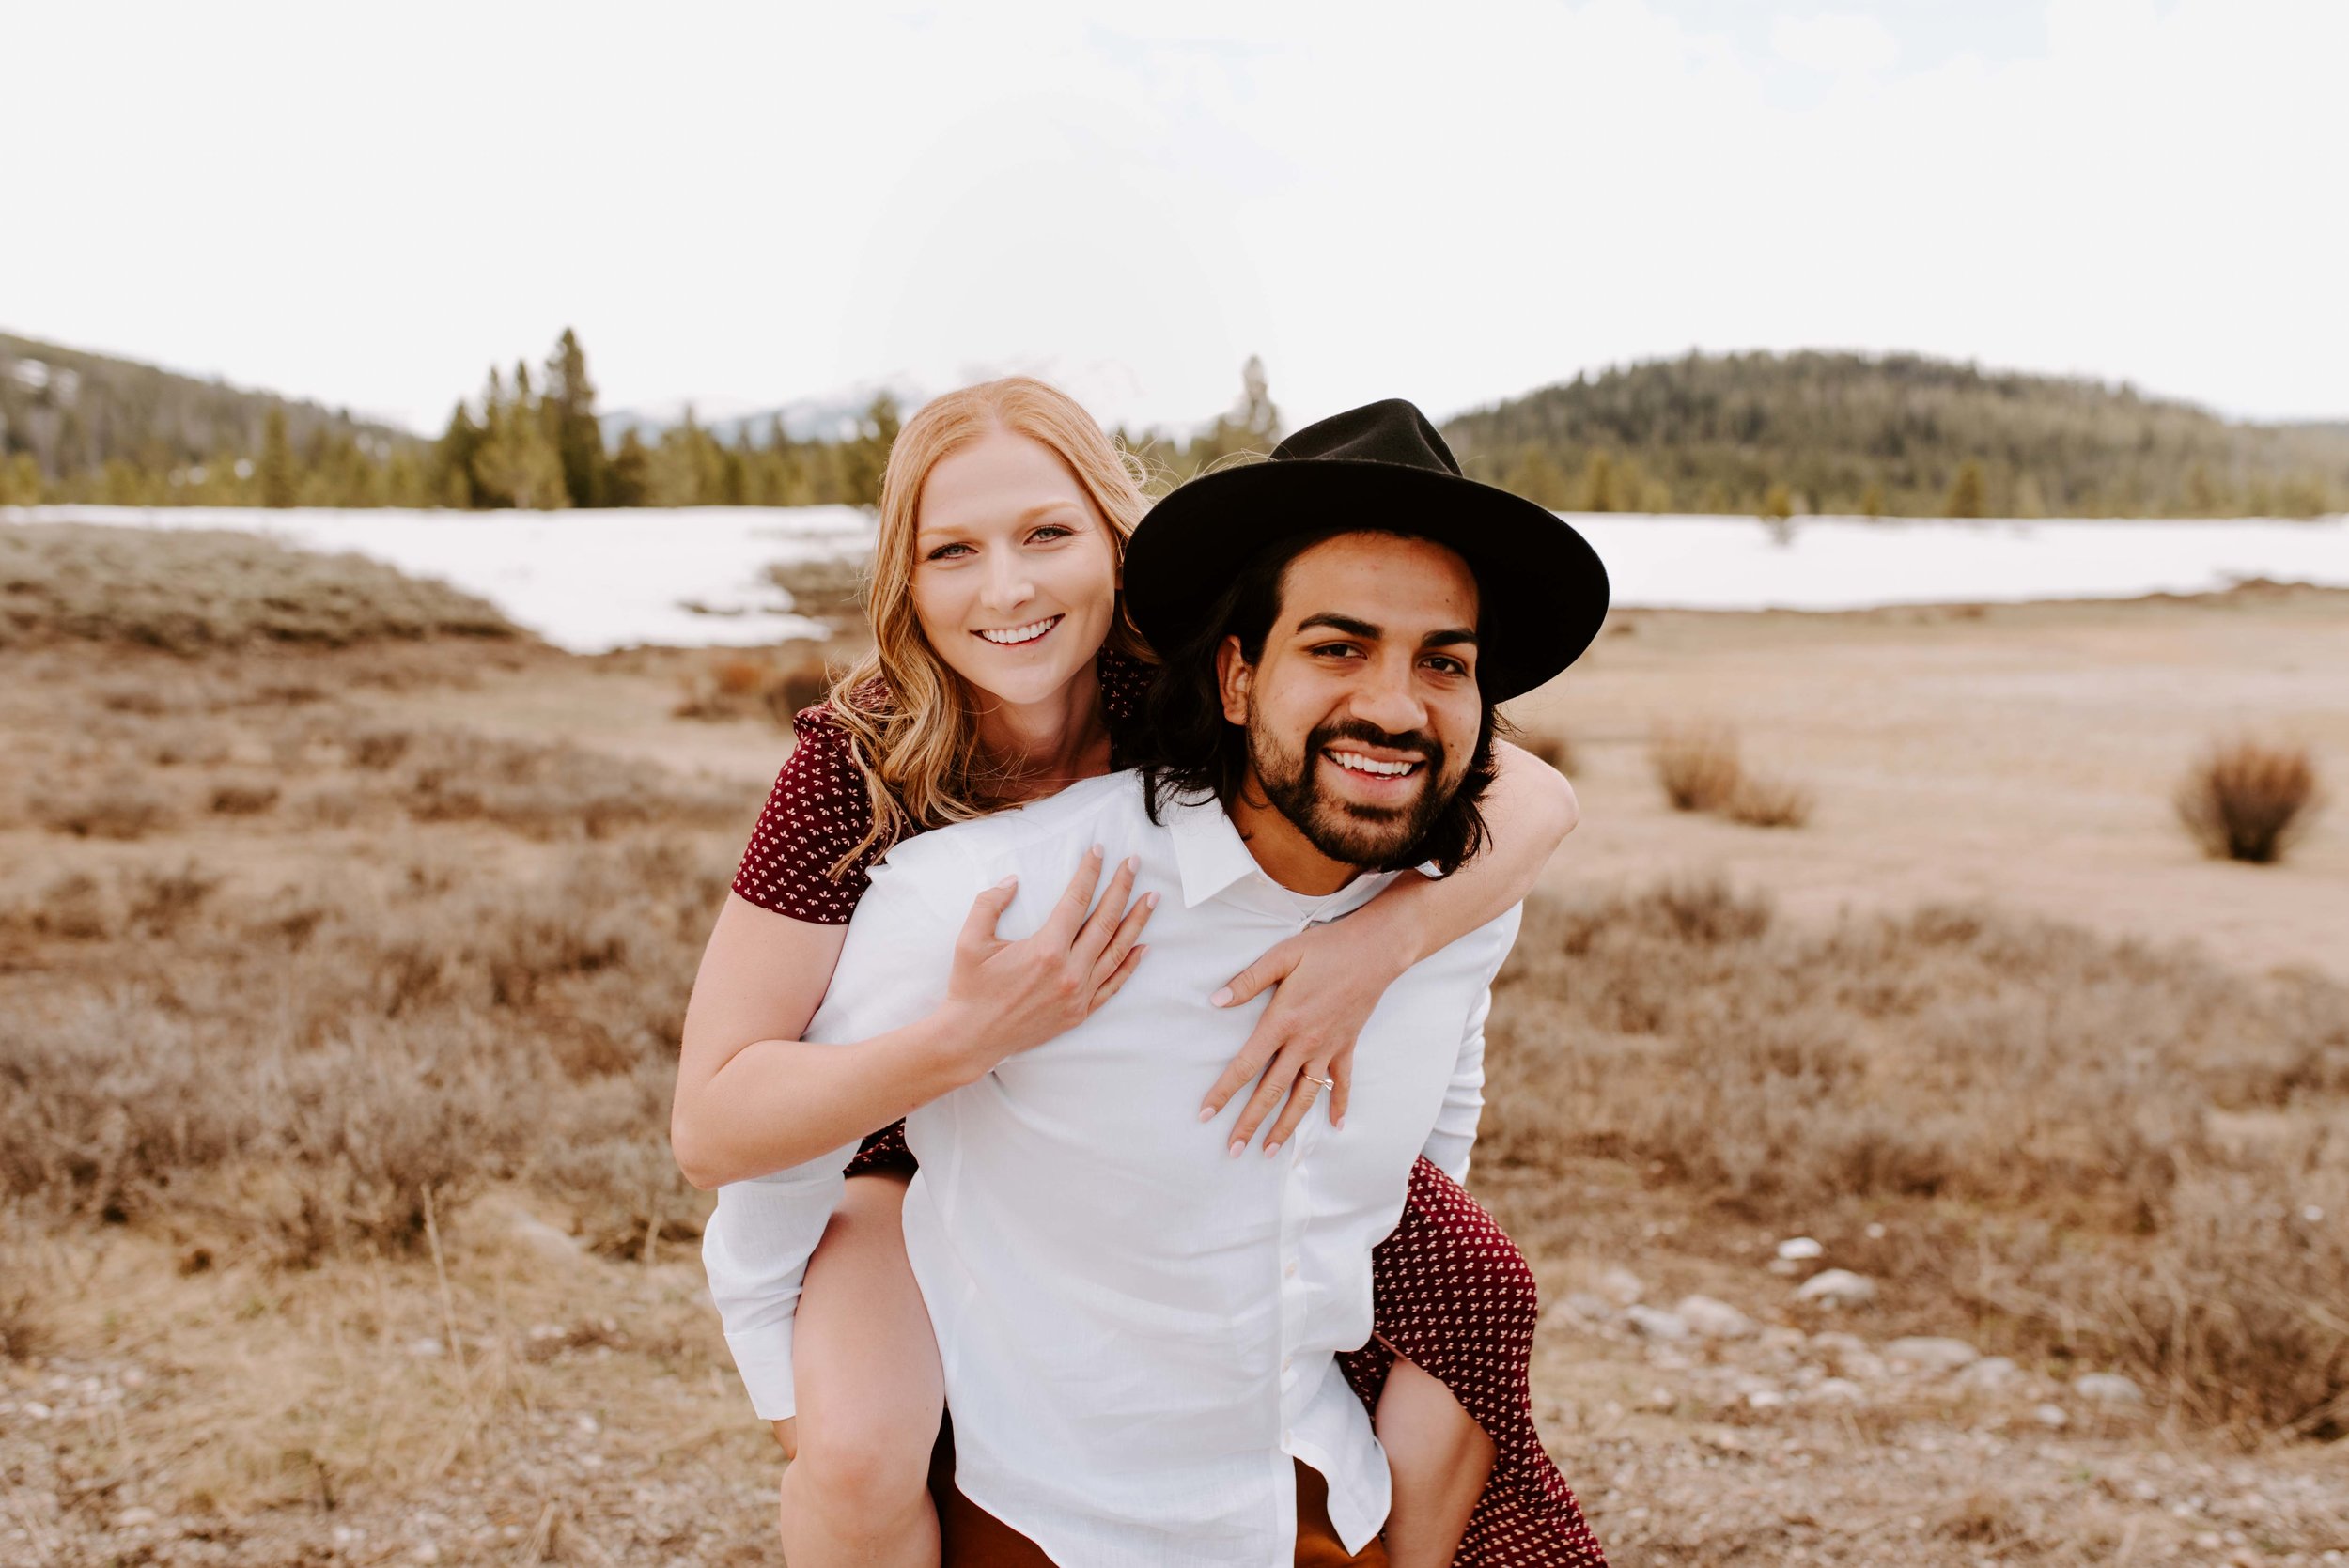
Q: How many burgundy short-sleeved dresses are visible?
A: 1